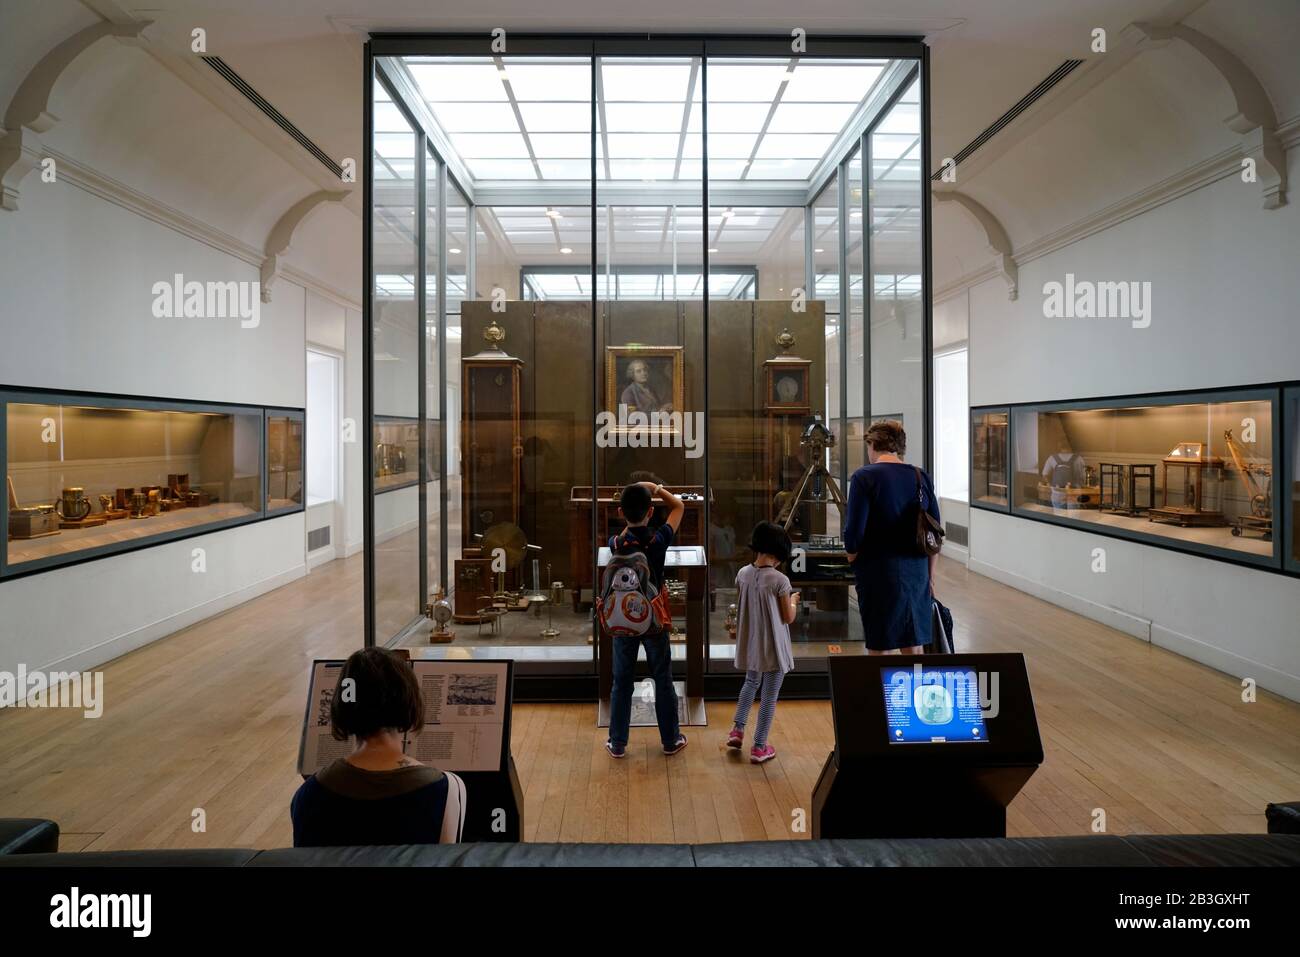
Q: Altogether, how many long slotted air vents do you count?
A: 2